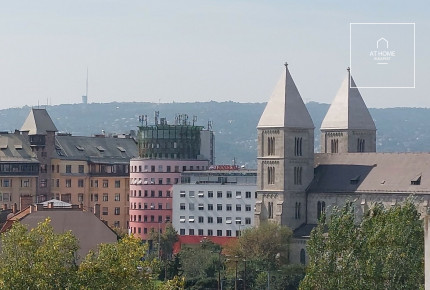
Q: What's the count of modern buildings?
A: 2